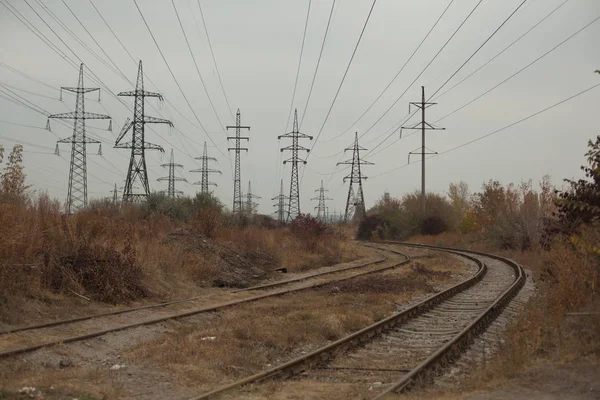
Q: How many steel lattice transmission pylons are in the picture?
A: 11